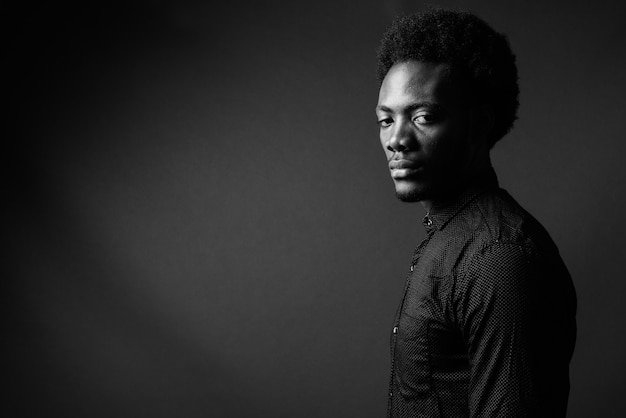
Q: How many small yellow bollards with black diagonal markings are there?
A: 0